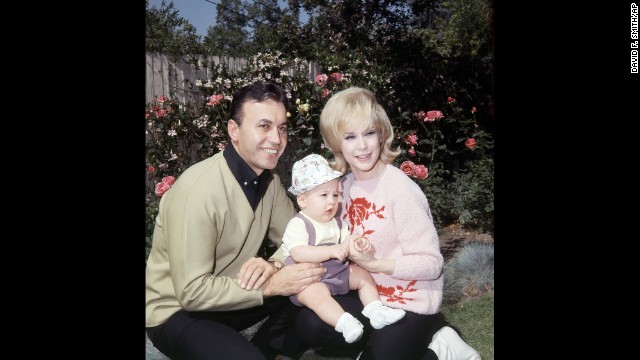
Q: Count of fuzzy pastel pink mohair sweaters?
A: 1